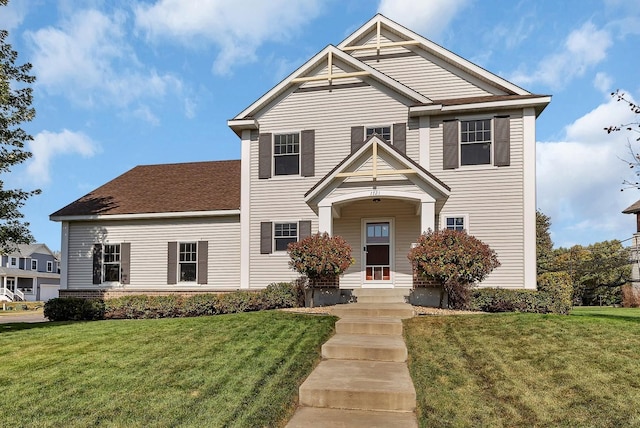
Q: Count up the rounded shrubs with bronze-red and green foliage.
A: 2